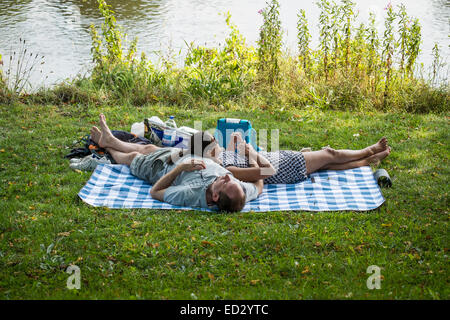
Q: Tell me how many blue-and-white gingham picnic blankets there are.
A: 1